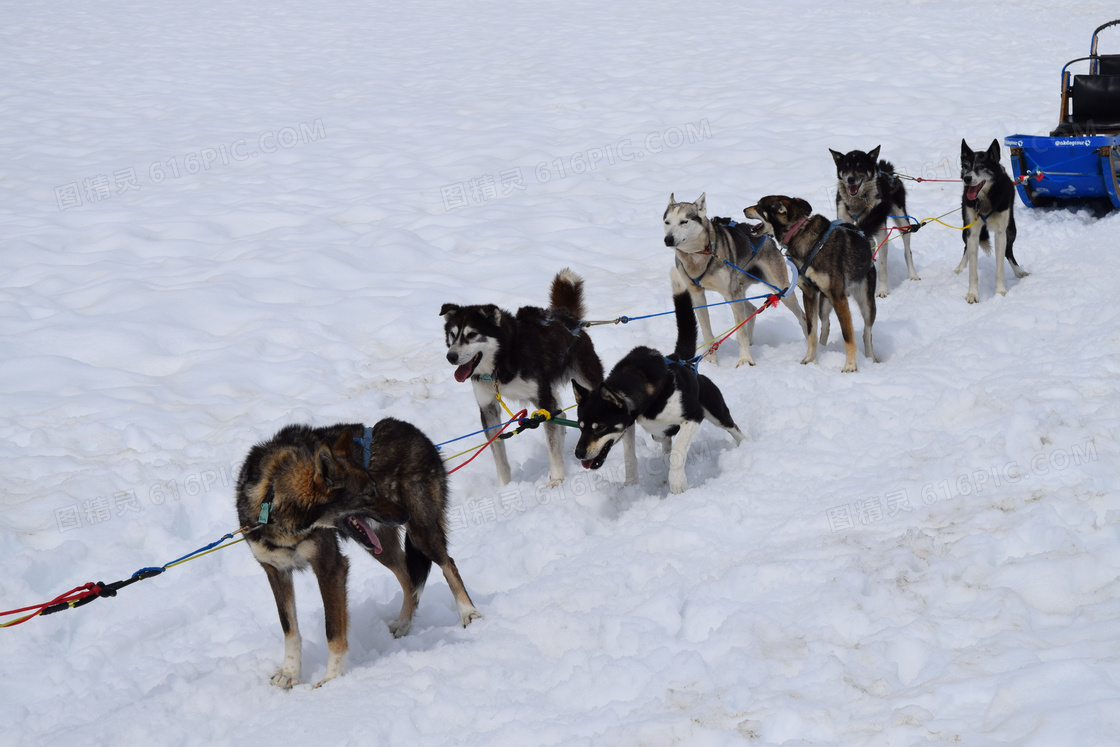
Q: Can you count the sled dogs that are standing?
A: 7